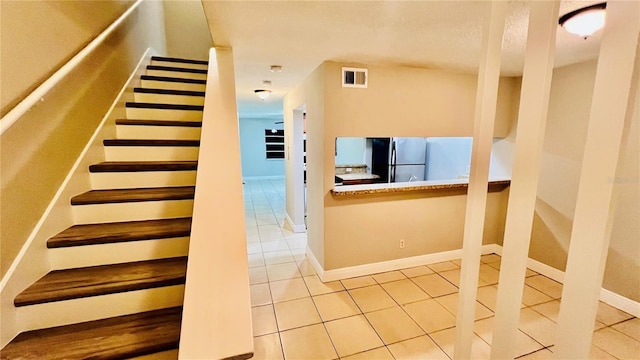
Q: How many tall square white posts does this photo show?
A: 3